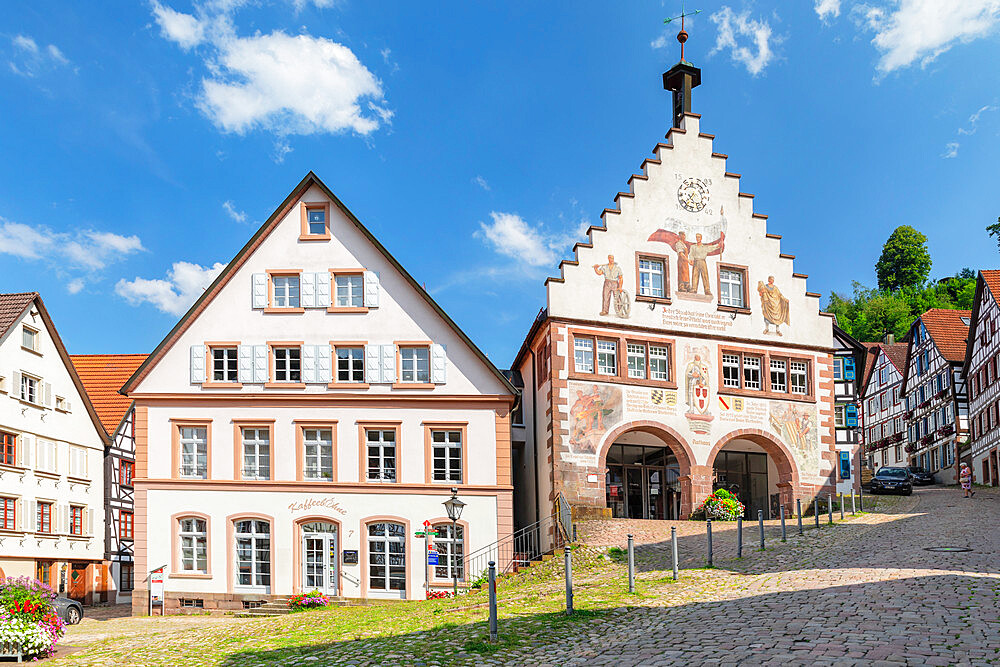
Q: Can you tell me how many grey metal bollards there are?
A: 14